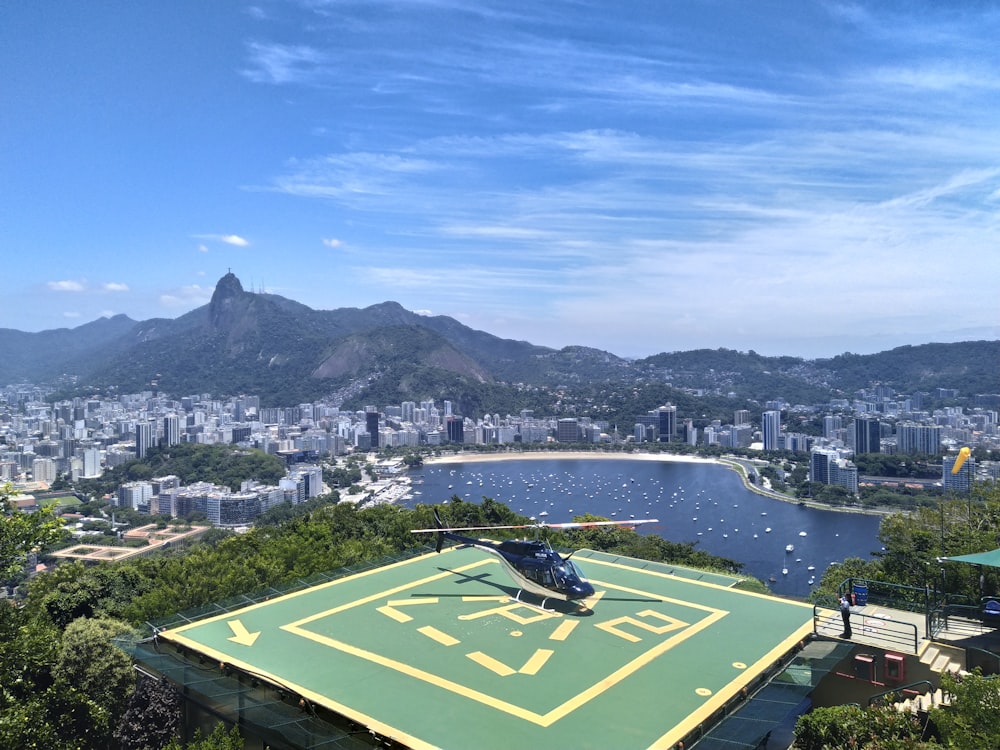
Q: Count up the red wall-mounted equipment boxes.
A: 2